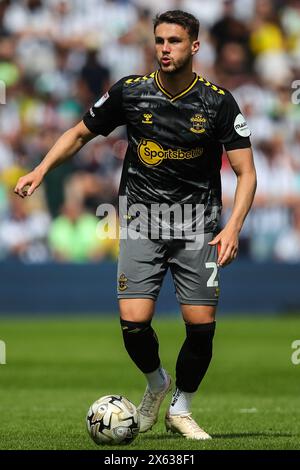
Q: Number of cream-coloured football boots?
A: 2